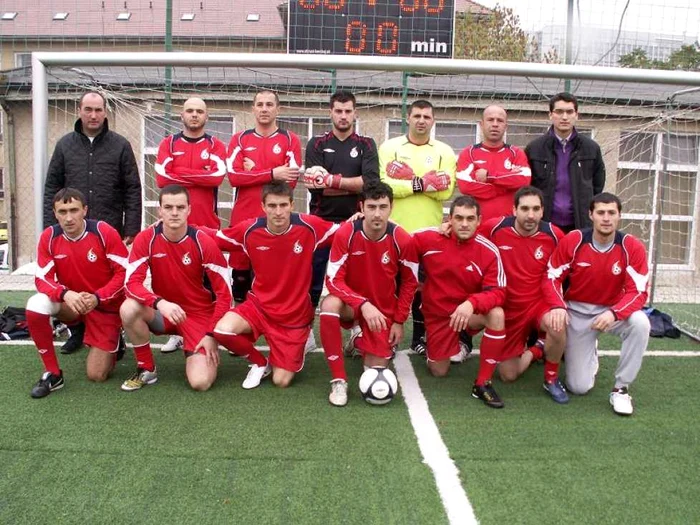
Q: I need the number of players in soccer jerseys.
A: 12